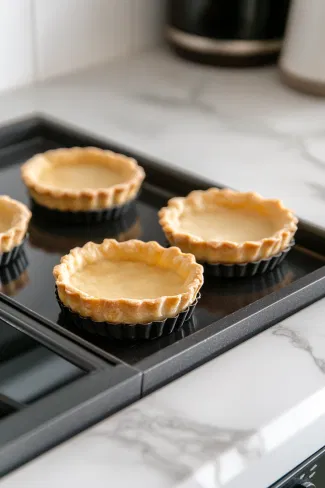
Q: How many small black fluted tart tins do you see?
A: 4